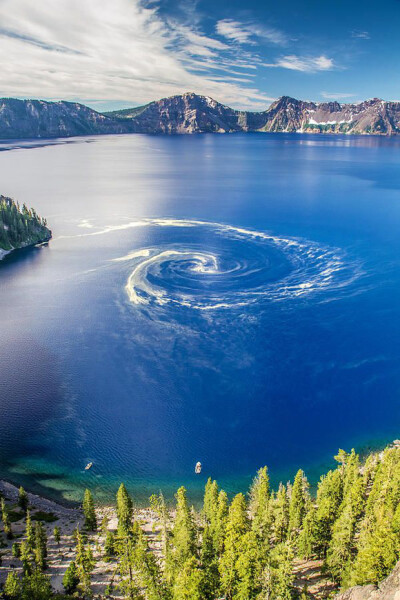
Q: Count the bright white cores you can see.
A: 1